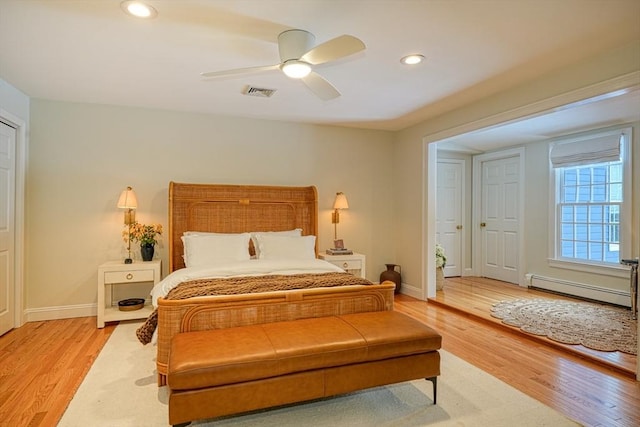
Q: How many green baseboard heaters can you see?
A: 0